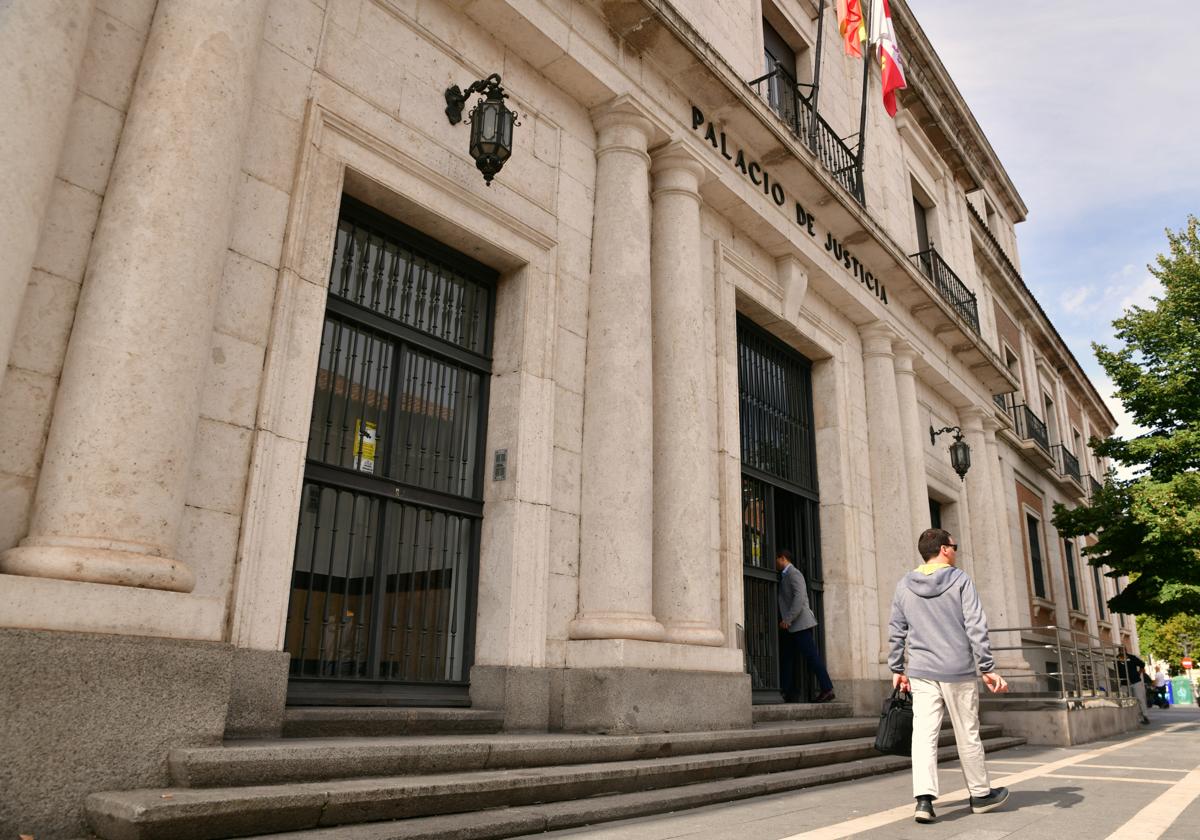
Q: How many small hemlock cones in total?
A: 0